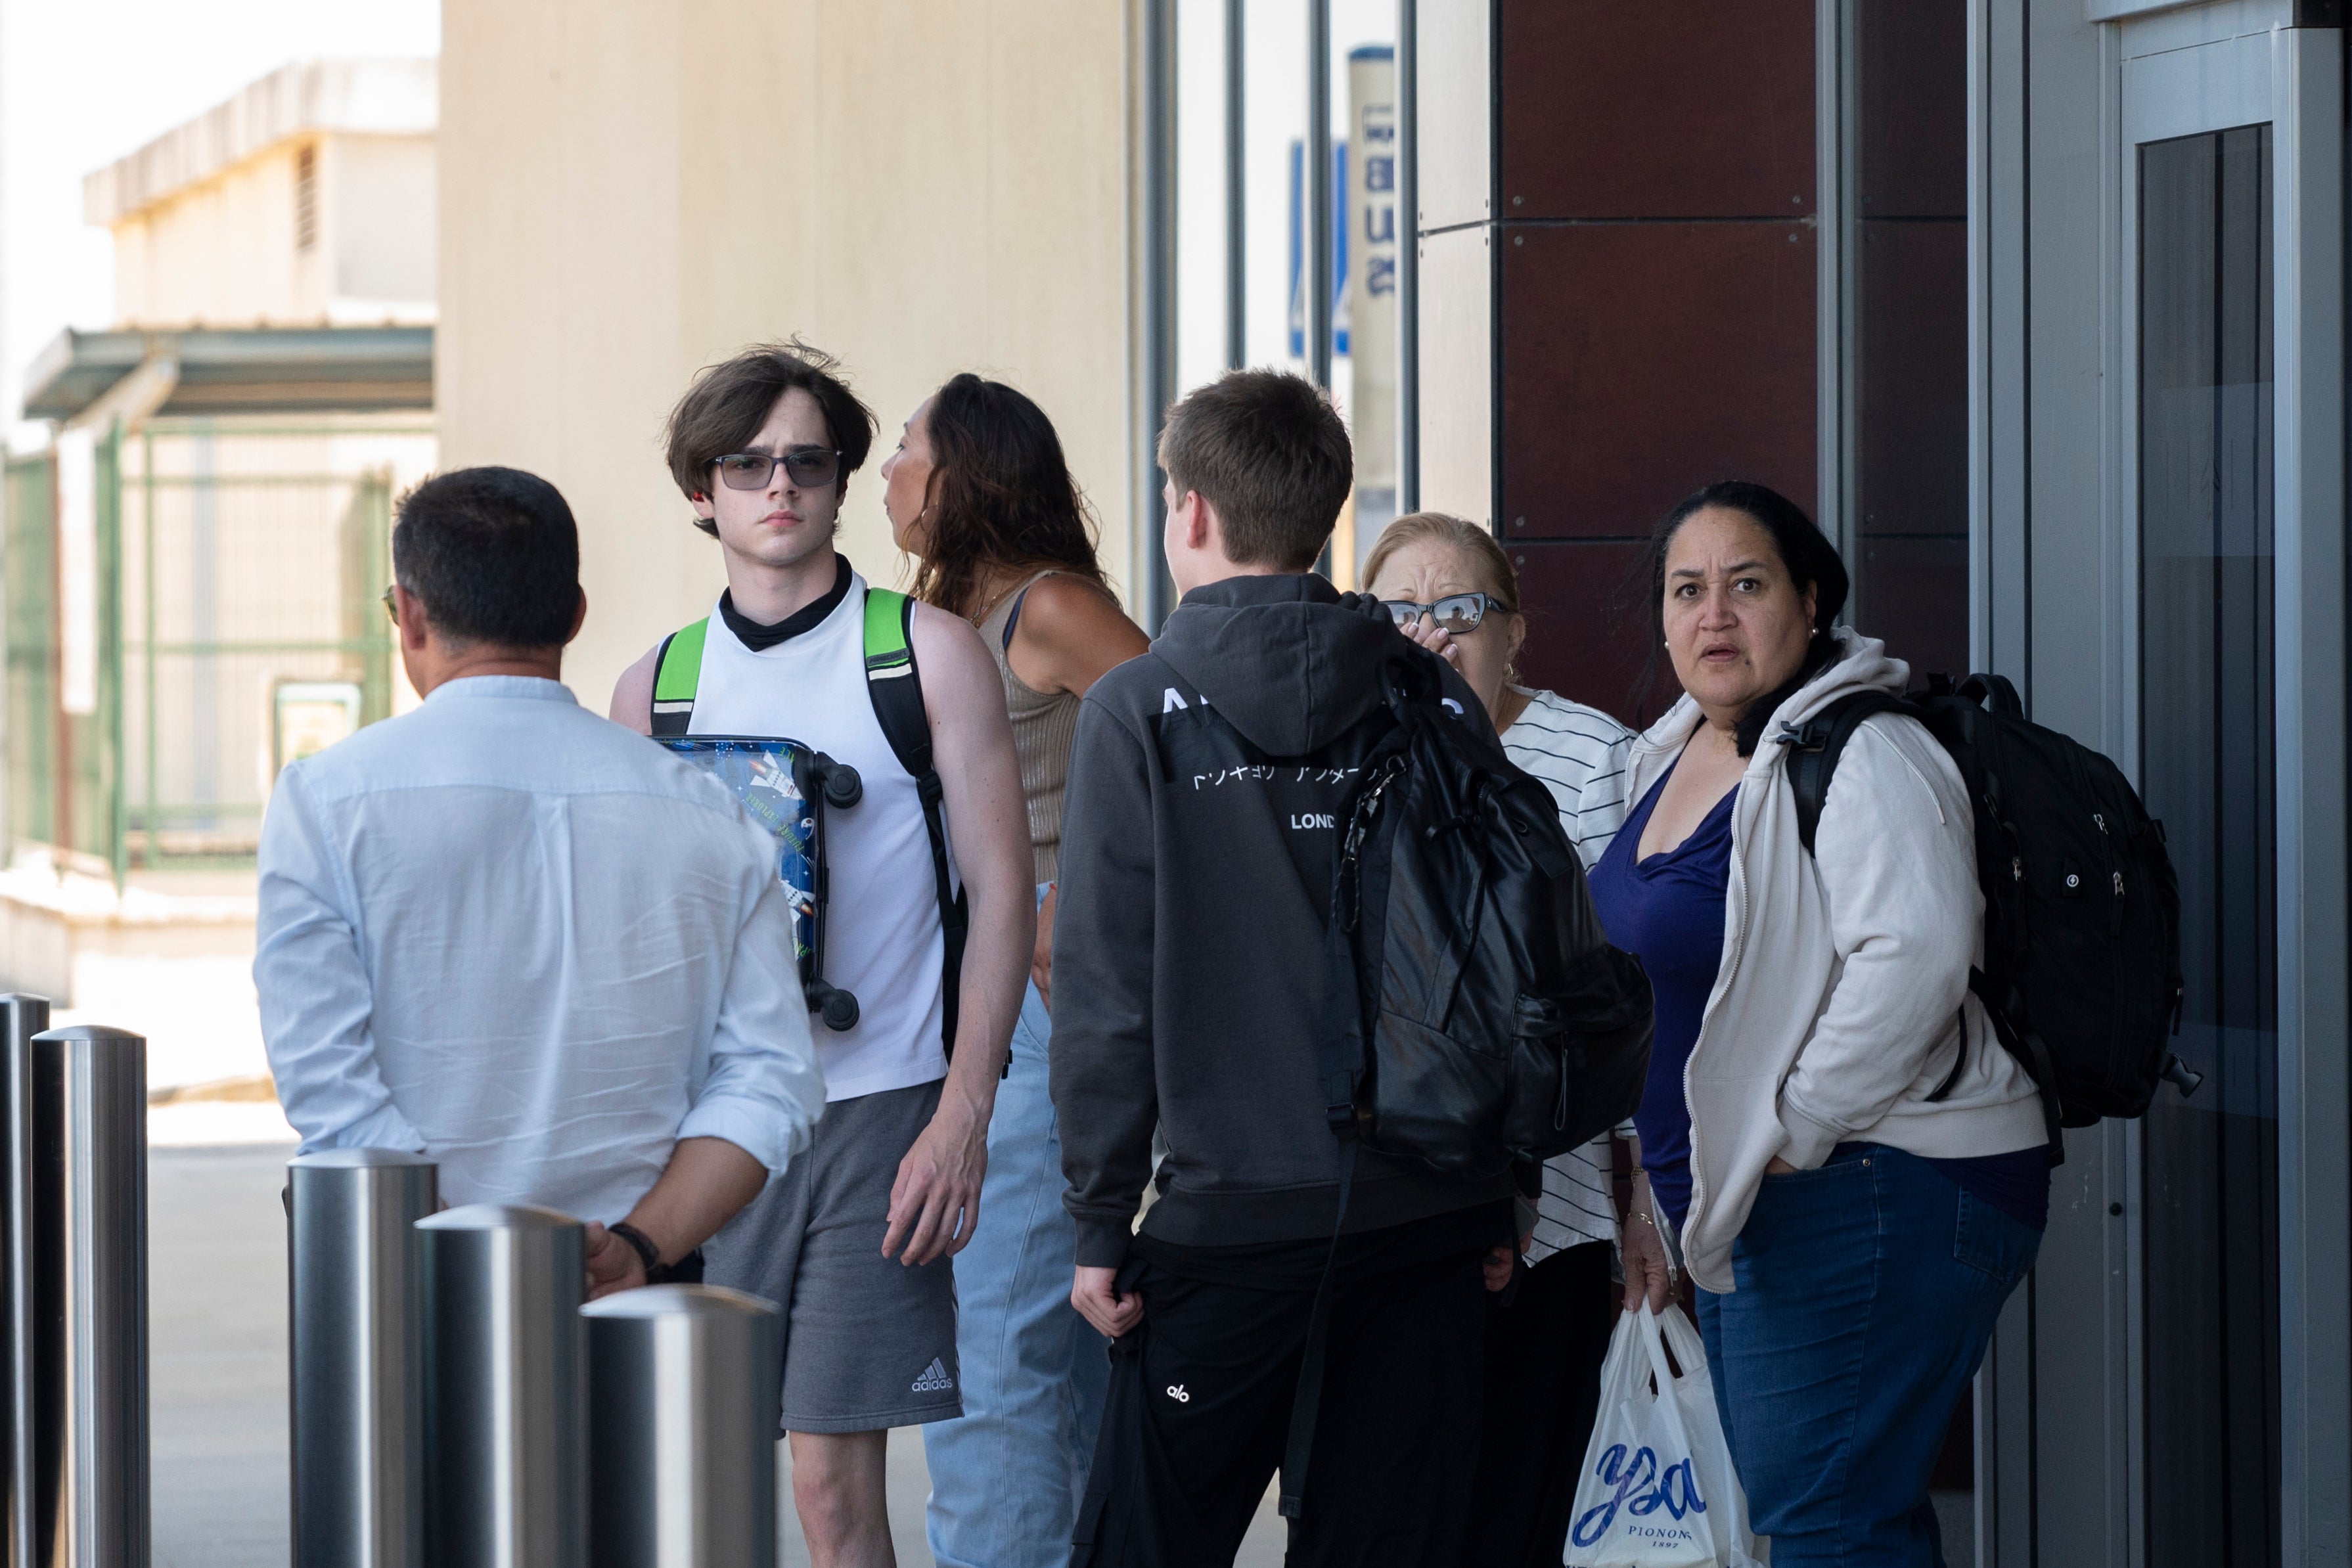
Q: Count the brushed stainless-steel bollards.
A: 5